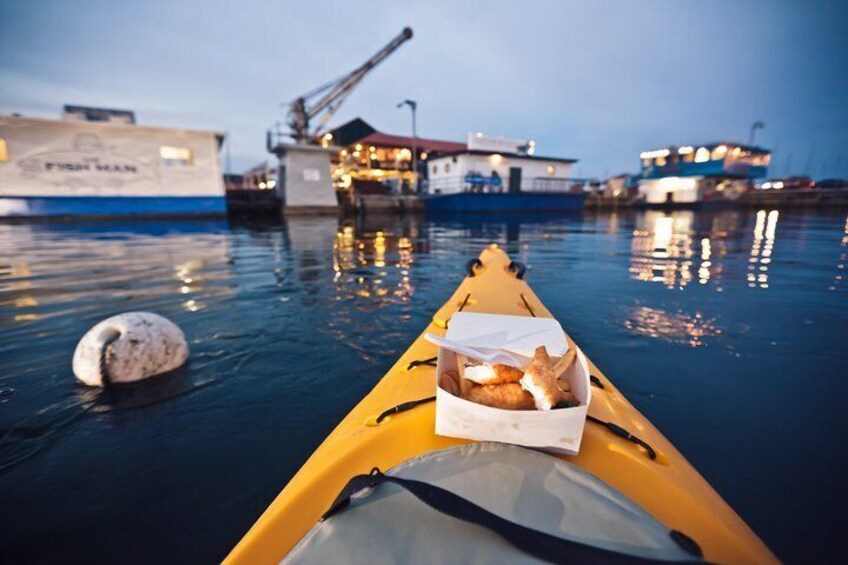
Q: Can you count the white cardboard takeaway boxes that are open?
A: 1